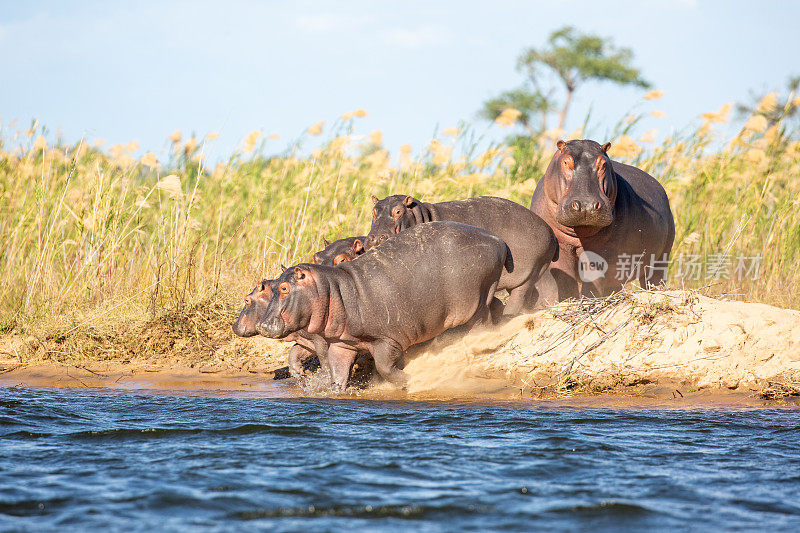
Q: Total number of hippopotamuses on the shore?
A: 5